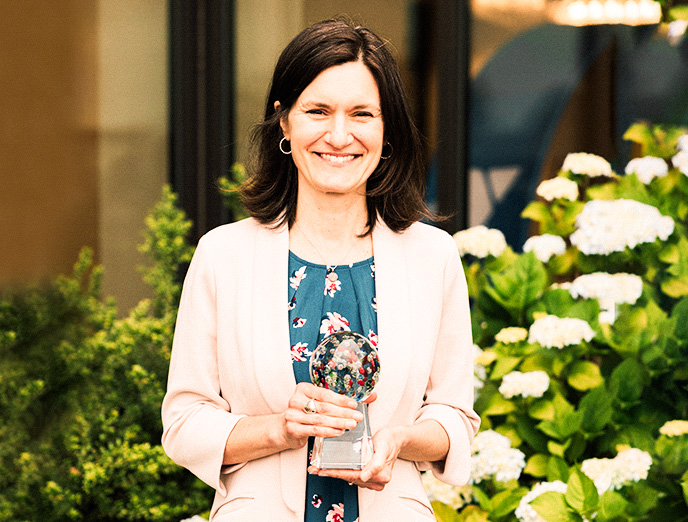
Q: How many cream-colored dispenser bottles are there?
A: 0